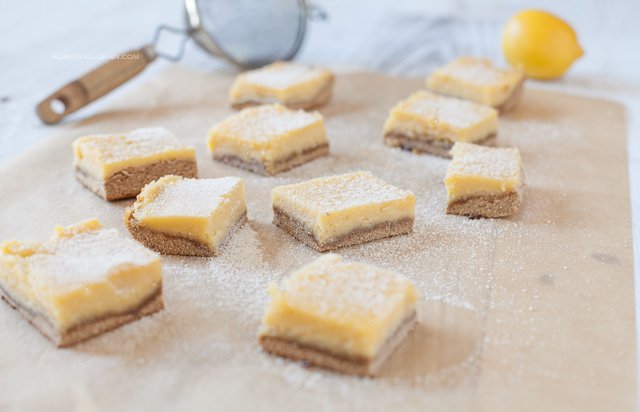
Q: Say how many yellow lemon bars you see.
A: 10